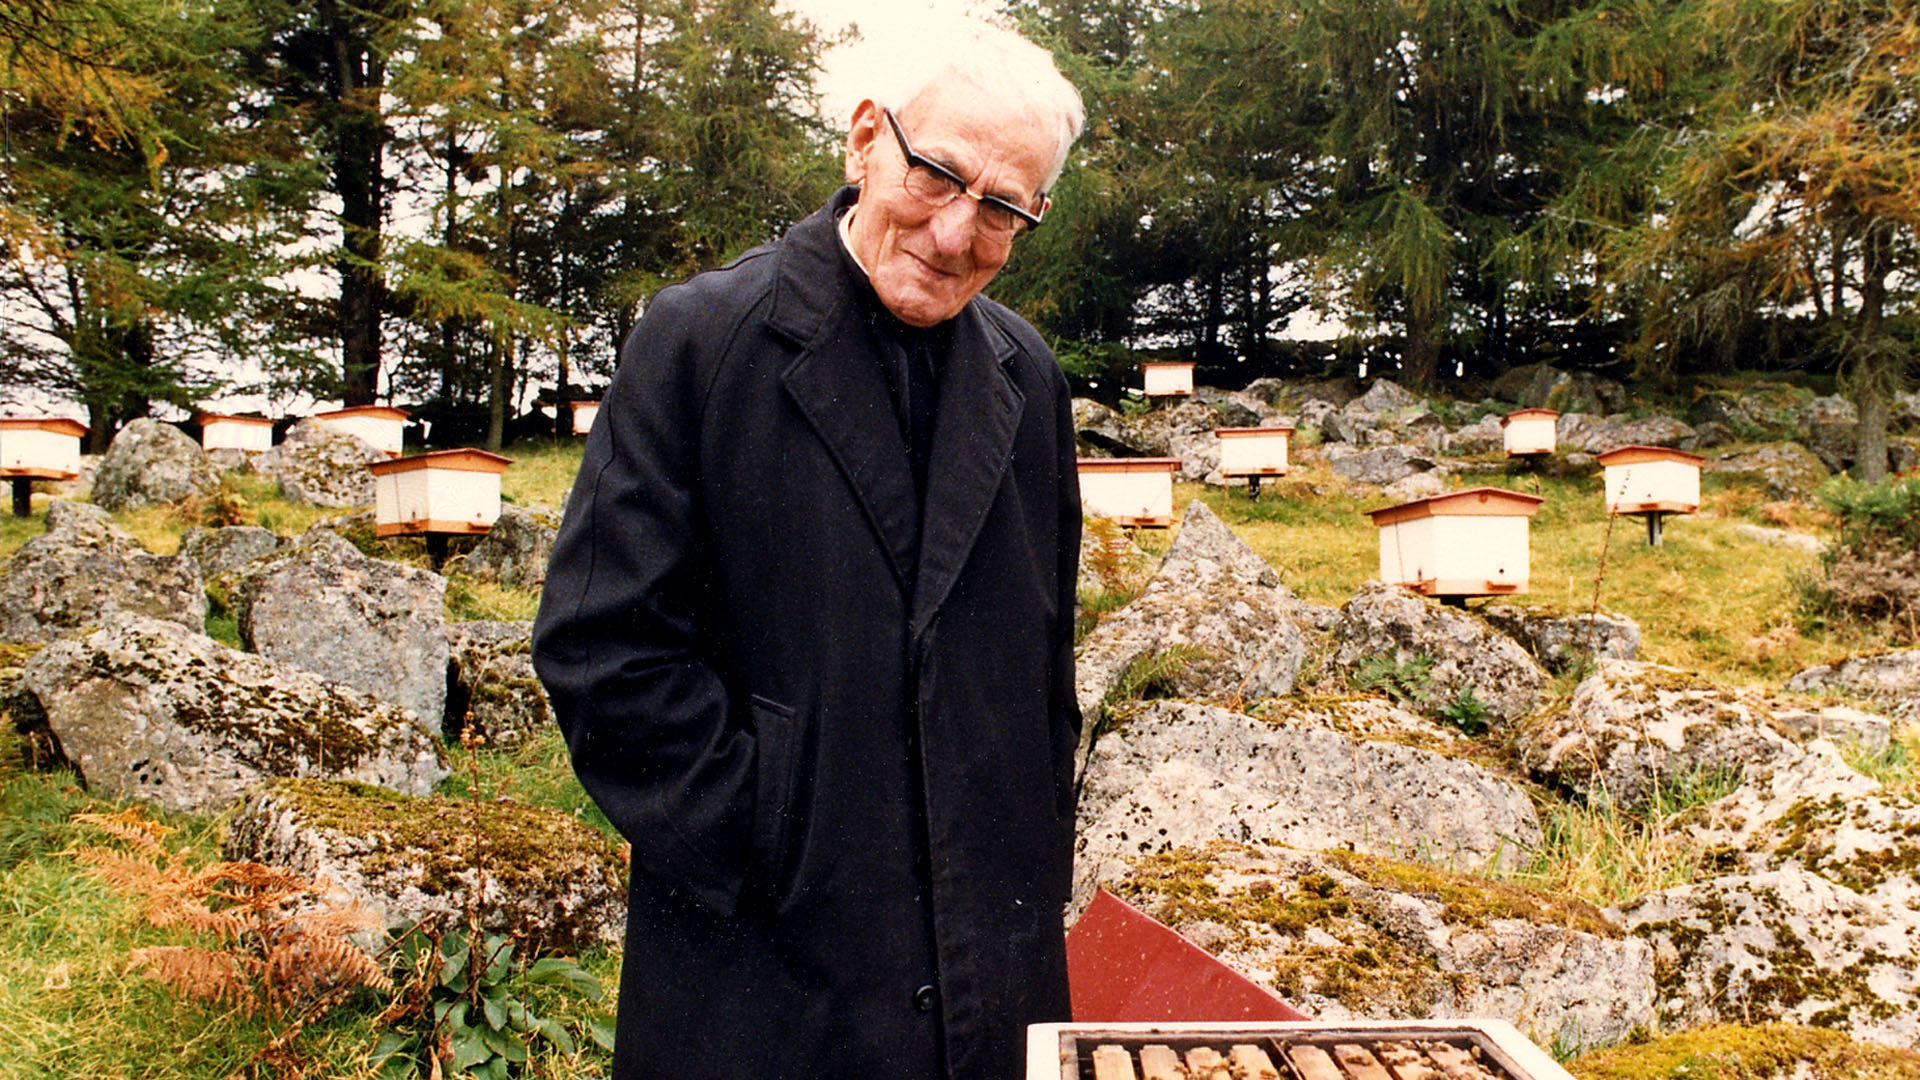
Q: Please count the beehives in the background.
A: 11